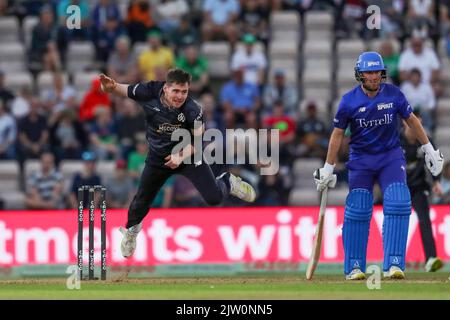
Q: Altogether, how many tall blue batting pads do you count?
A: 2